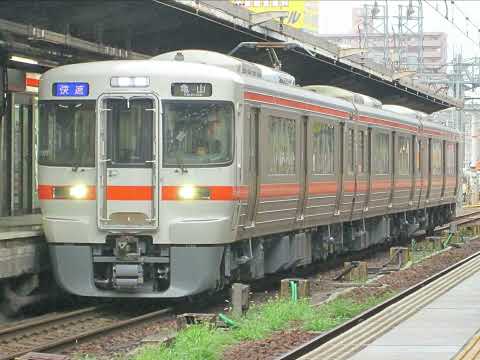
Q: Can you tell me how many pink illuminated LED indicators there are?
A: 0